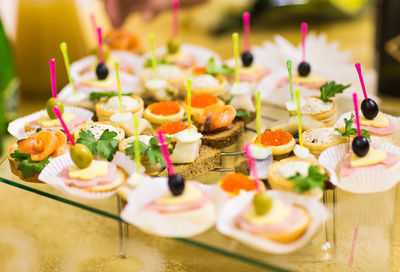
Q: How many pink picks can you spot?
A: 11